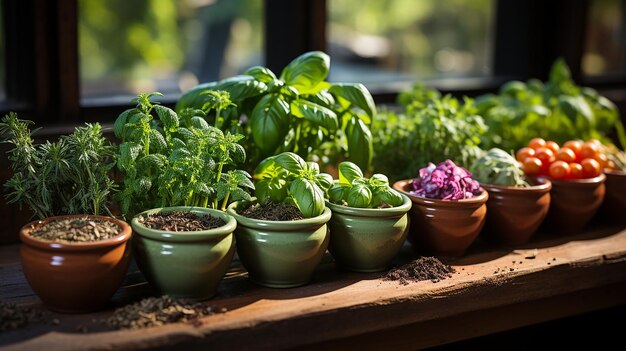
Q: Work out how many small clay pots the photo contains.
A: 8